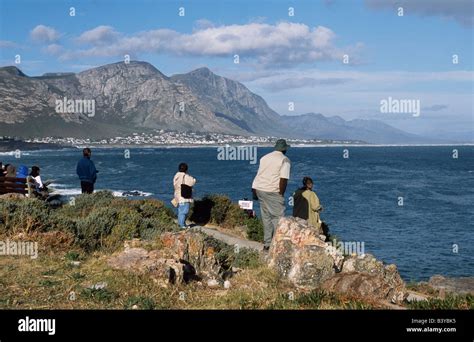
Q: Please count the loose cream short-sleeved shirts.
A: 1